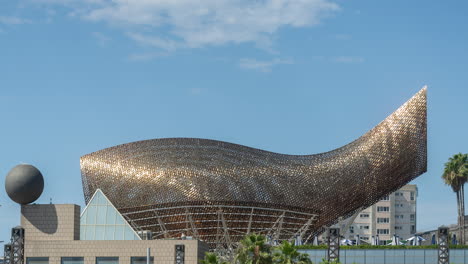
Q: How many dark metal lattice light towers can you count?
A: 5